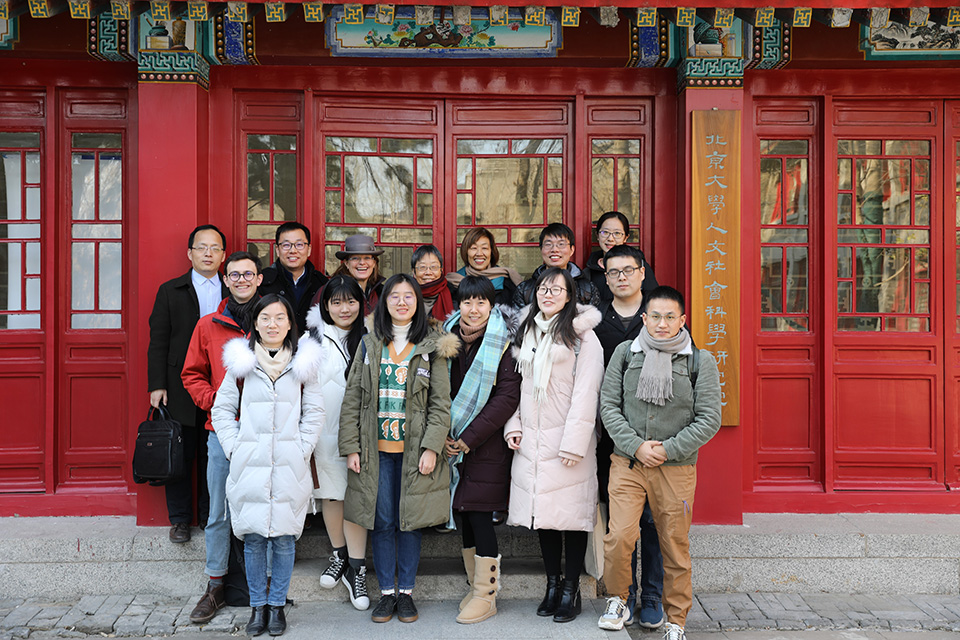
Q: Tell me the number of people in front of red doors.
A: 15